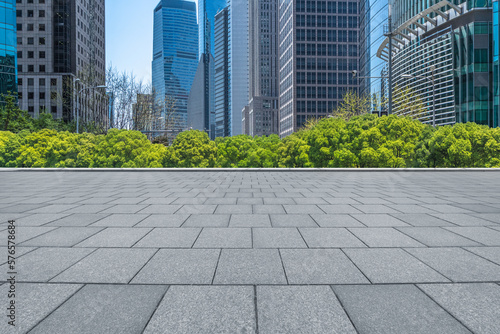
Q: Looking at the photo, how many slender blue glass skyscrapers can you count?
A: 2